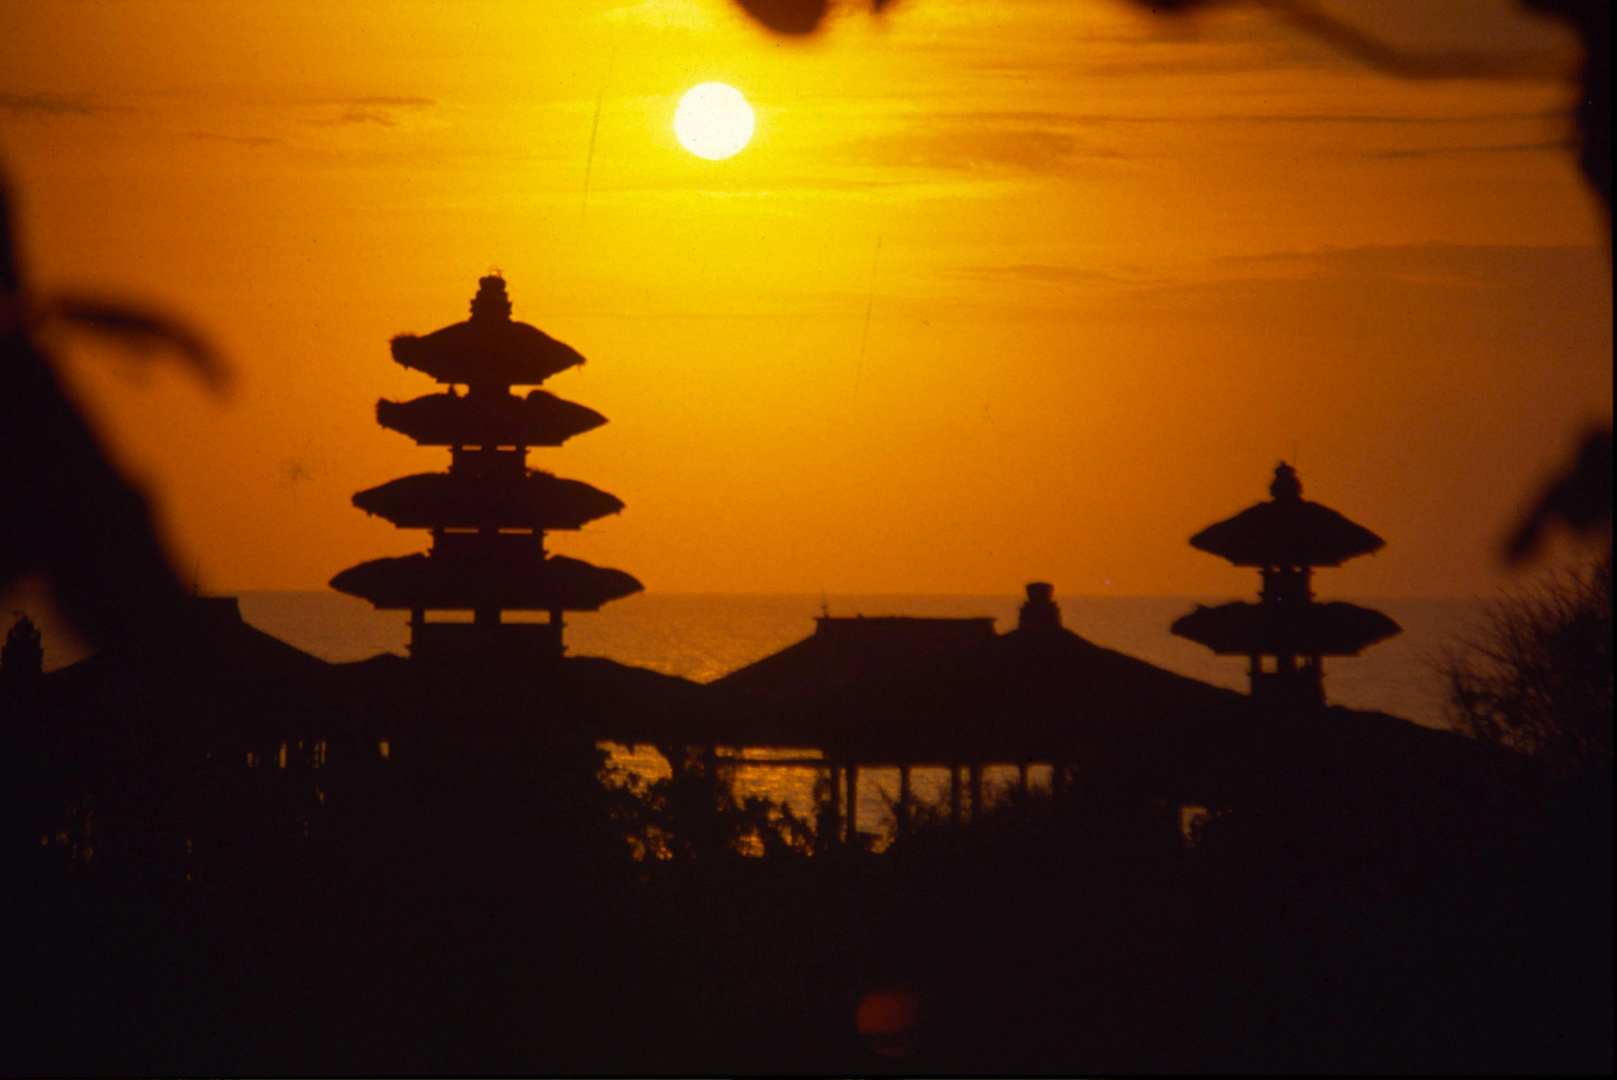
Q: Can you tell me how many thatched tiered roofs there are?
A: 6